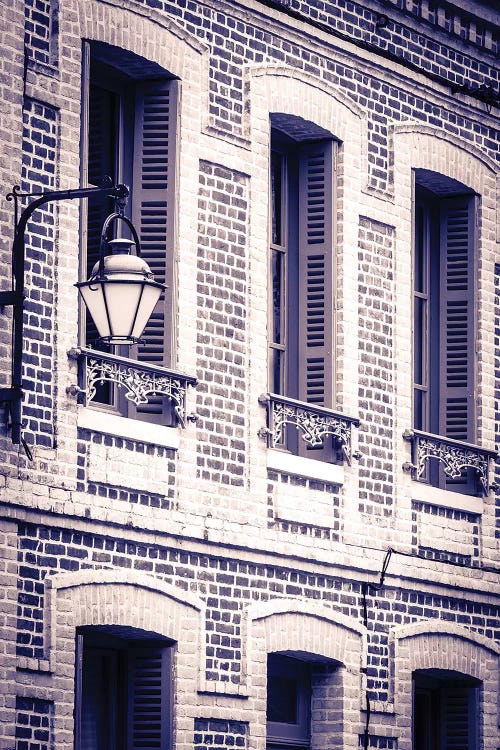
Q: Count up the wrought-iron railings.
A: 3